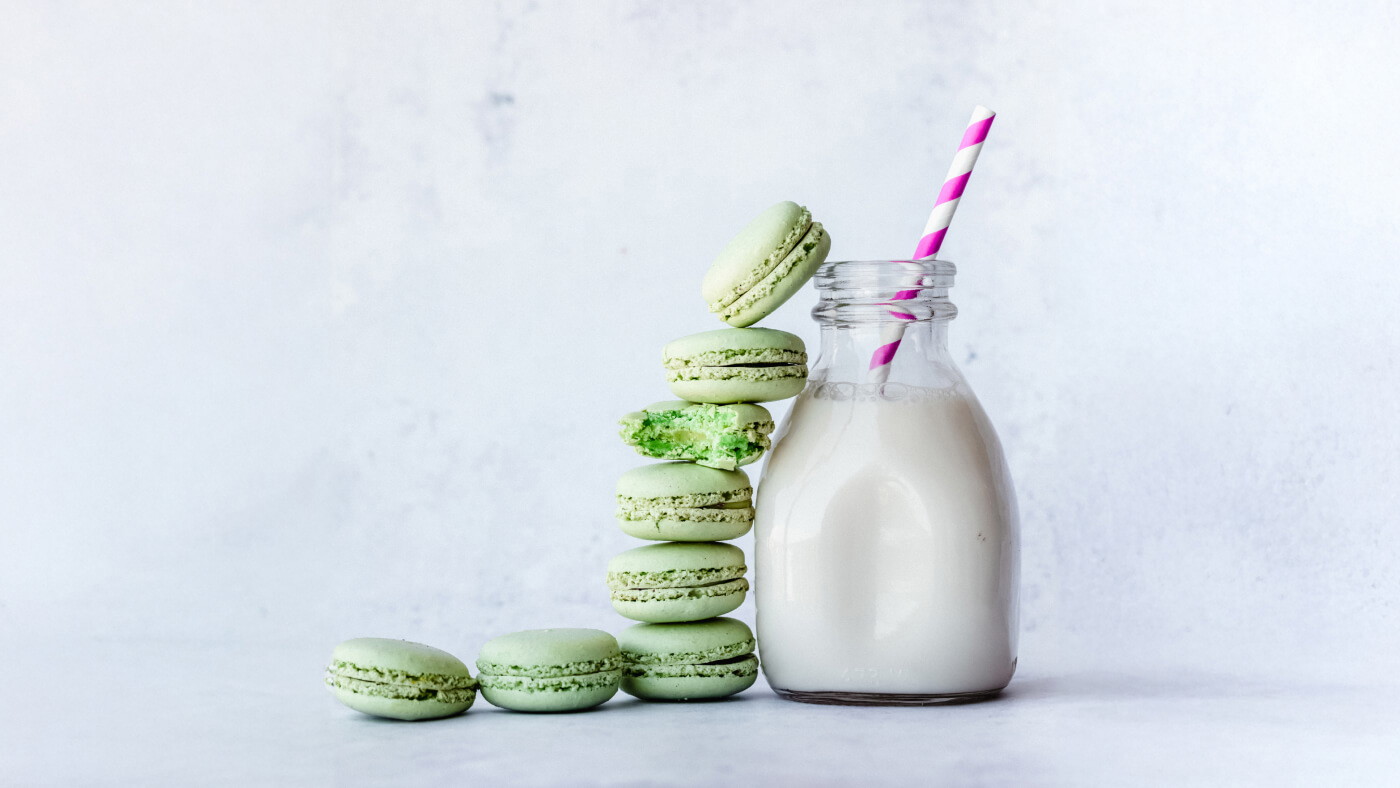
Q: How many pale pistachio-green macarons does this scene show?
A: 8